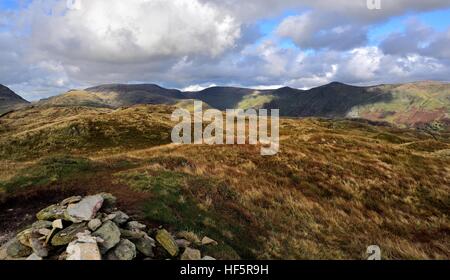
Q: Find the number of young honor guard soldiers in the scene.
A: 0